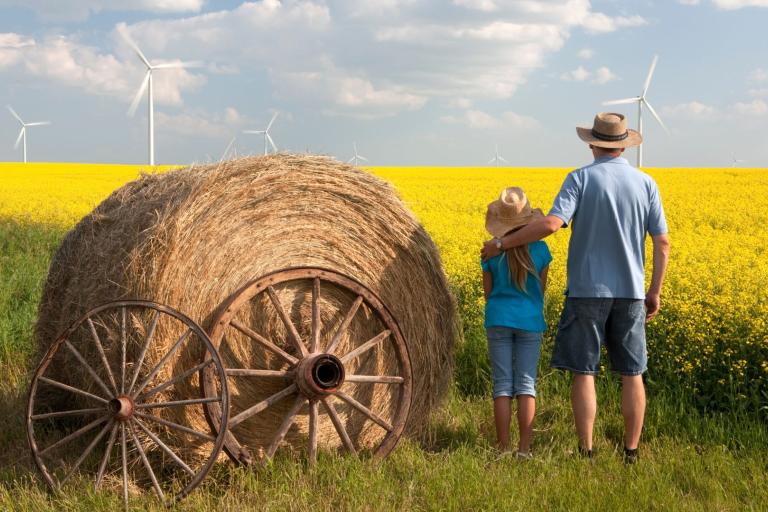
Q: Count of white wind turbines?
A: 8